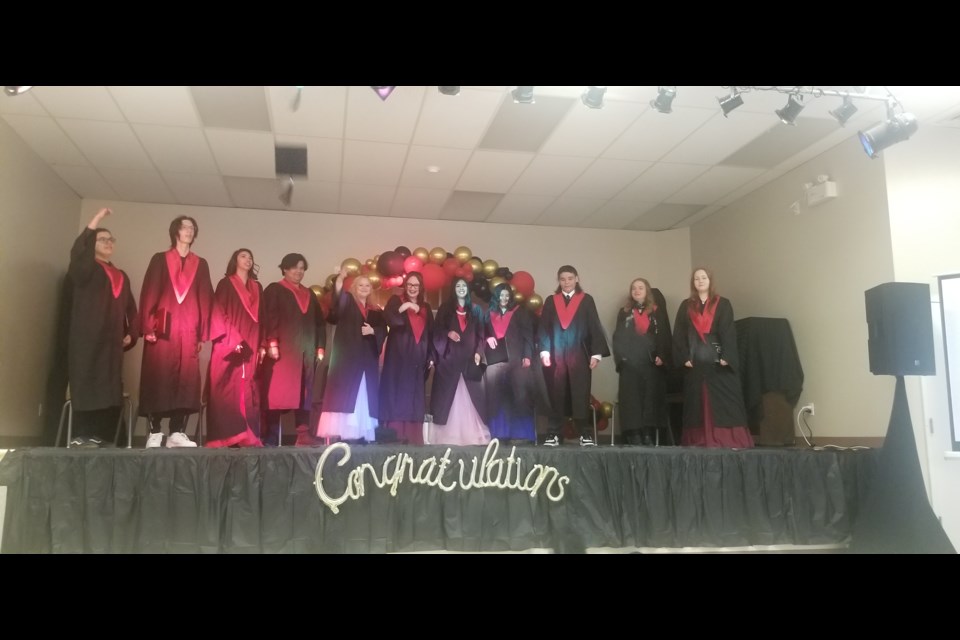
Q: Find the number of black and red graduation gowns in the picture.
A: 11